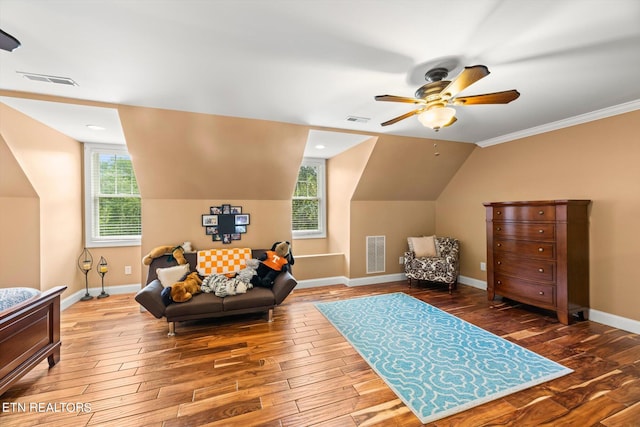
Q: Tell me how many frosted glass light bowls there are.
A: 1